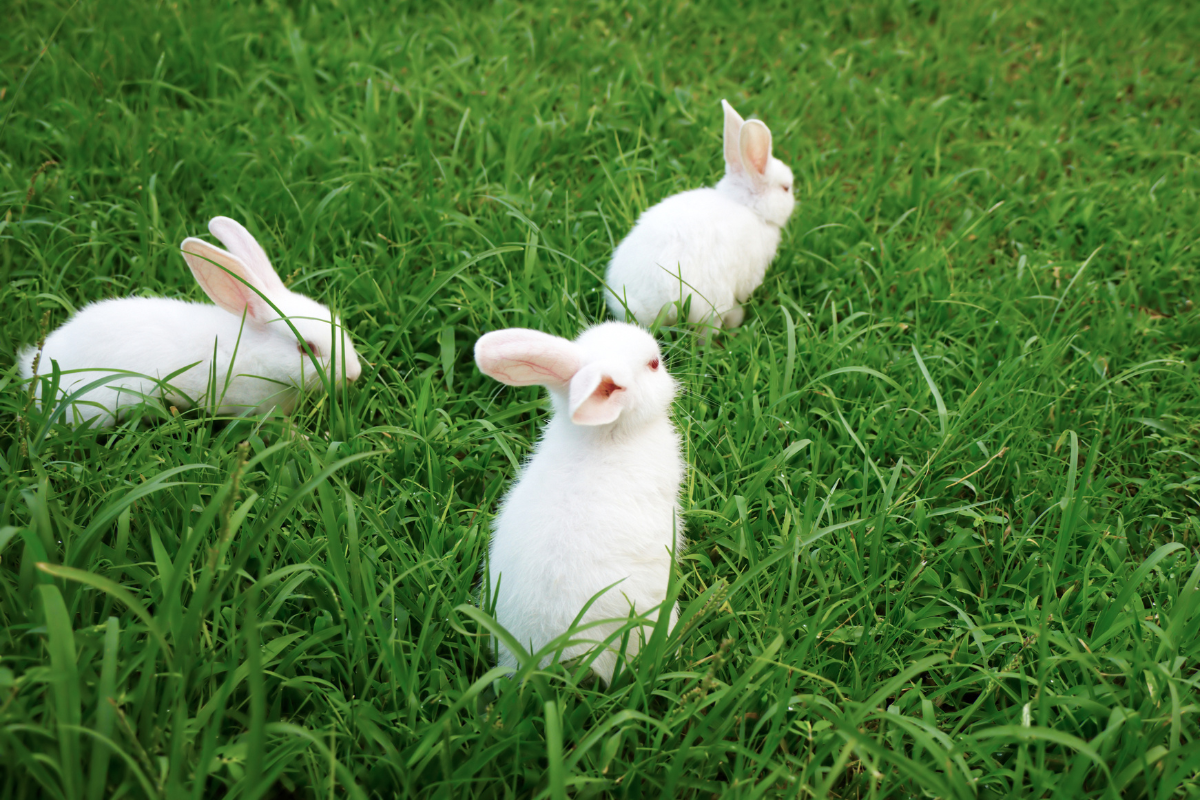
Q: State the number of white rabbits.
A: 3